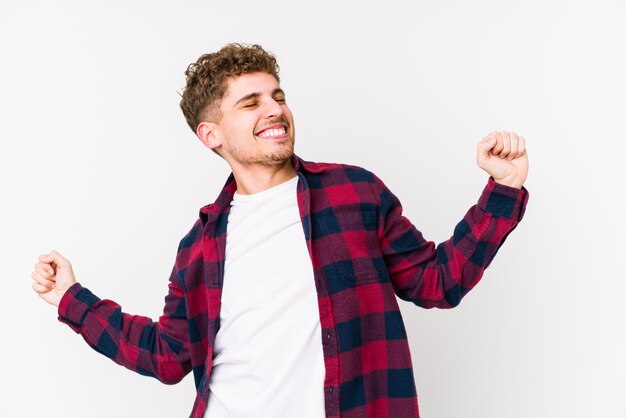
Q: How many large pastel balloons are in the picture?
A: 0